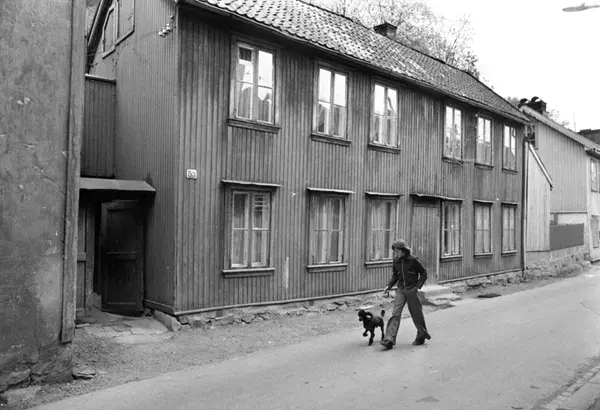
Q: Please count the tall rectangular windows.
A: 12